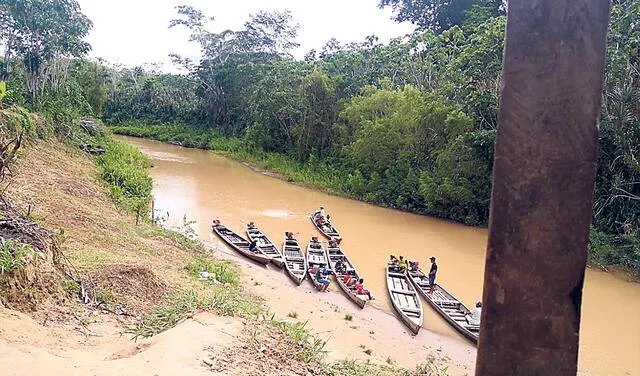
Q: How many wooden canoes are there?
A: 8